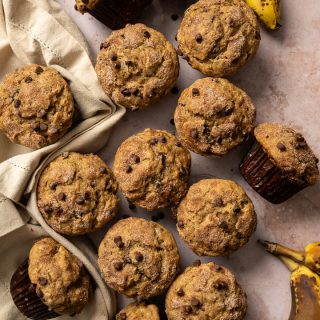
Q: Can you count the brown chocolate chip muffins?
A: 13